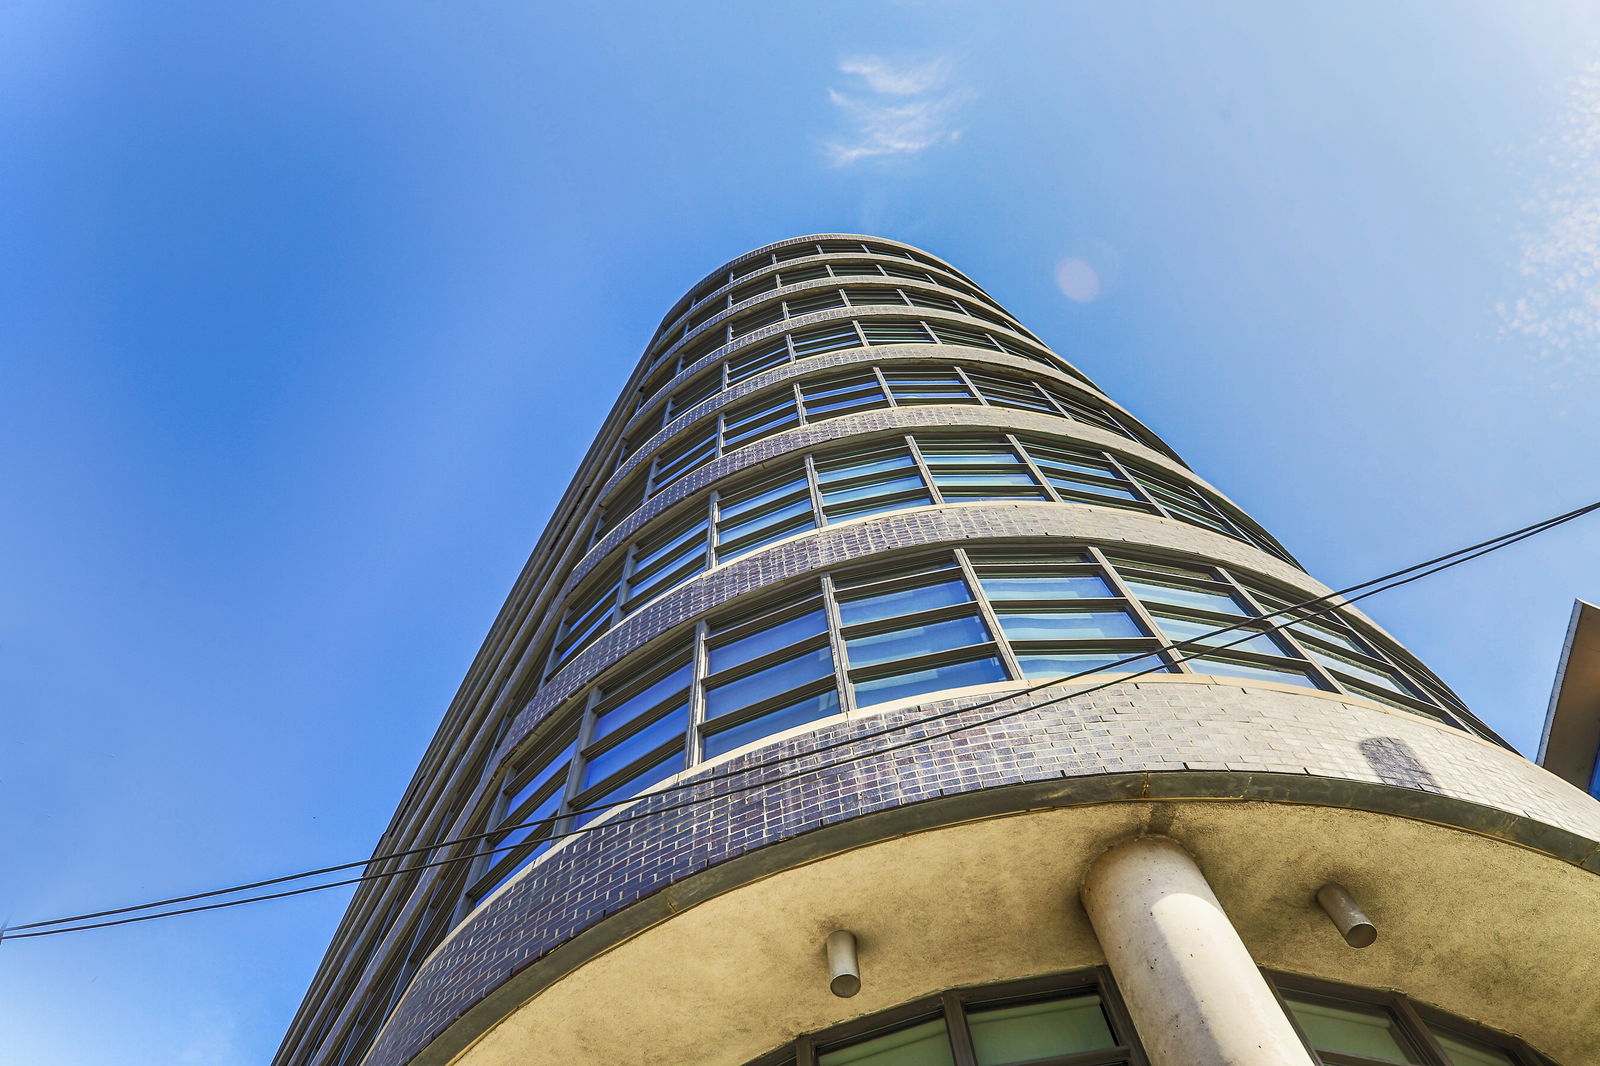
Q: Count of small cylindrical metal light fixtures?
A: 2